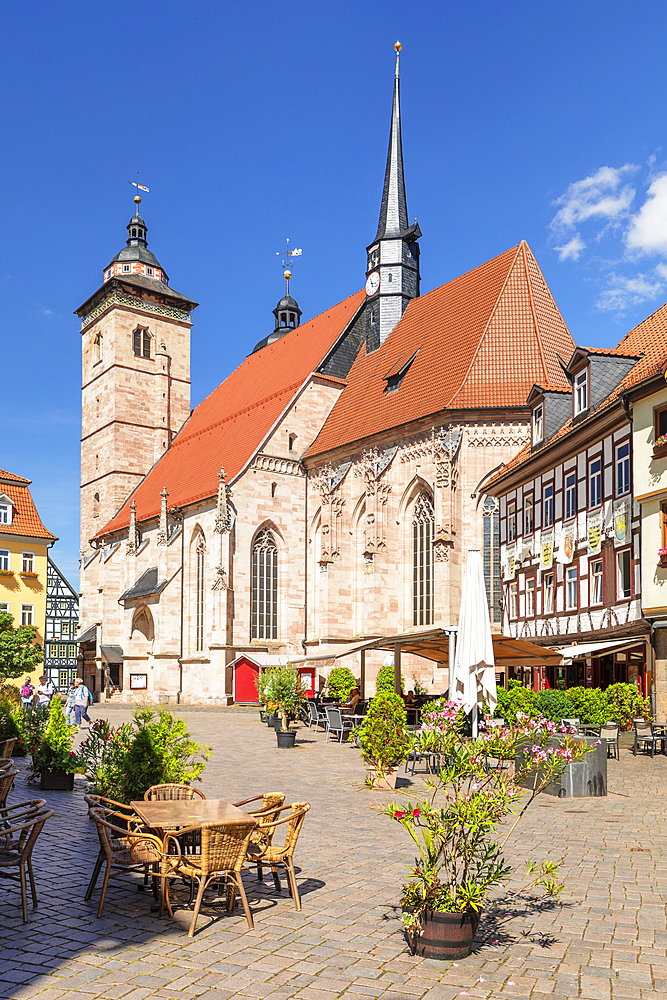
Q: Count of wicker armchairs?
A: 11